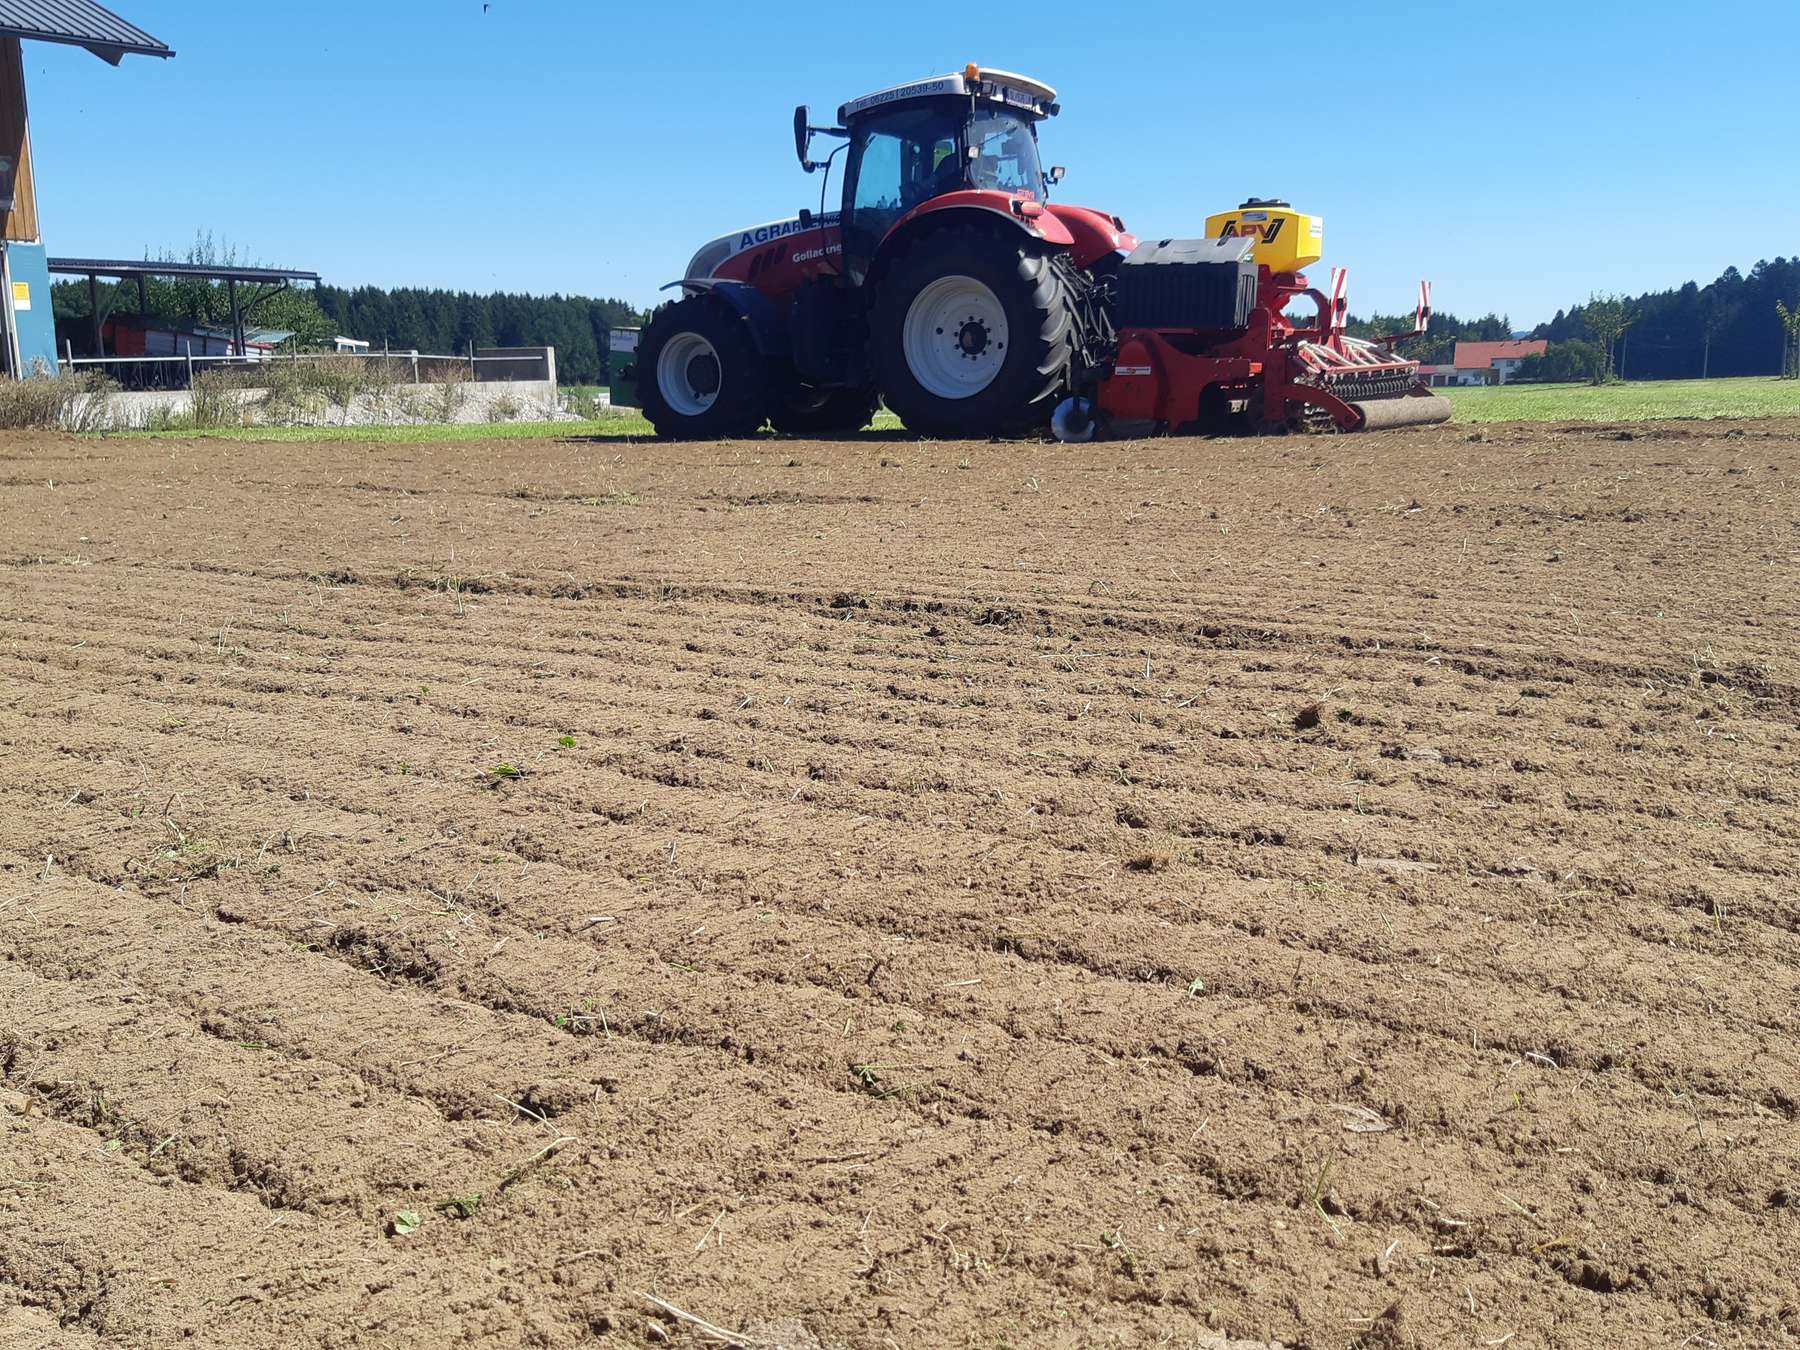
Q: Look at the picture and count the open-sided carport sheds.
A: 1